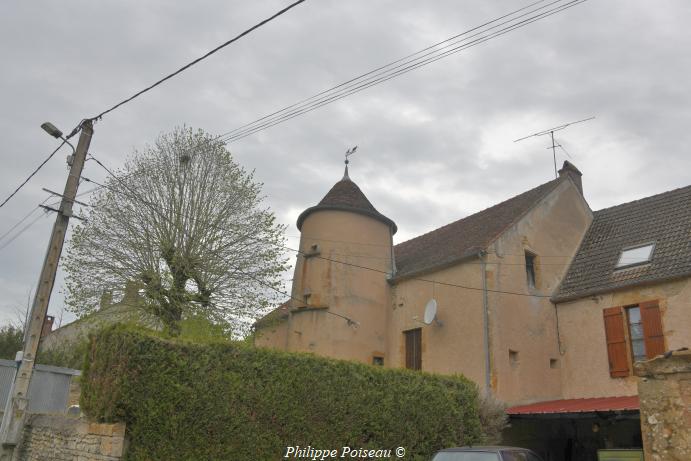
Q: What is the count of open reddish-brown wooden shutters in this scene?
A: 2